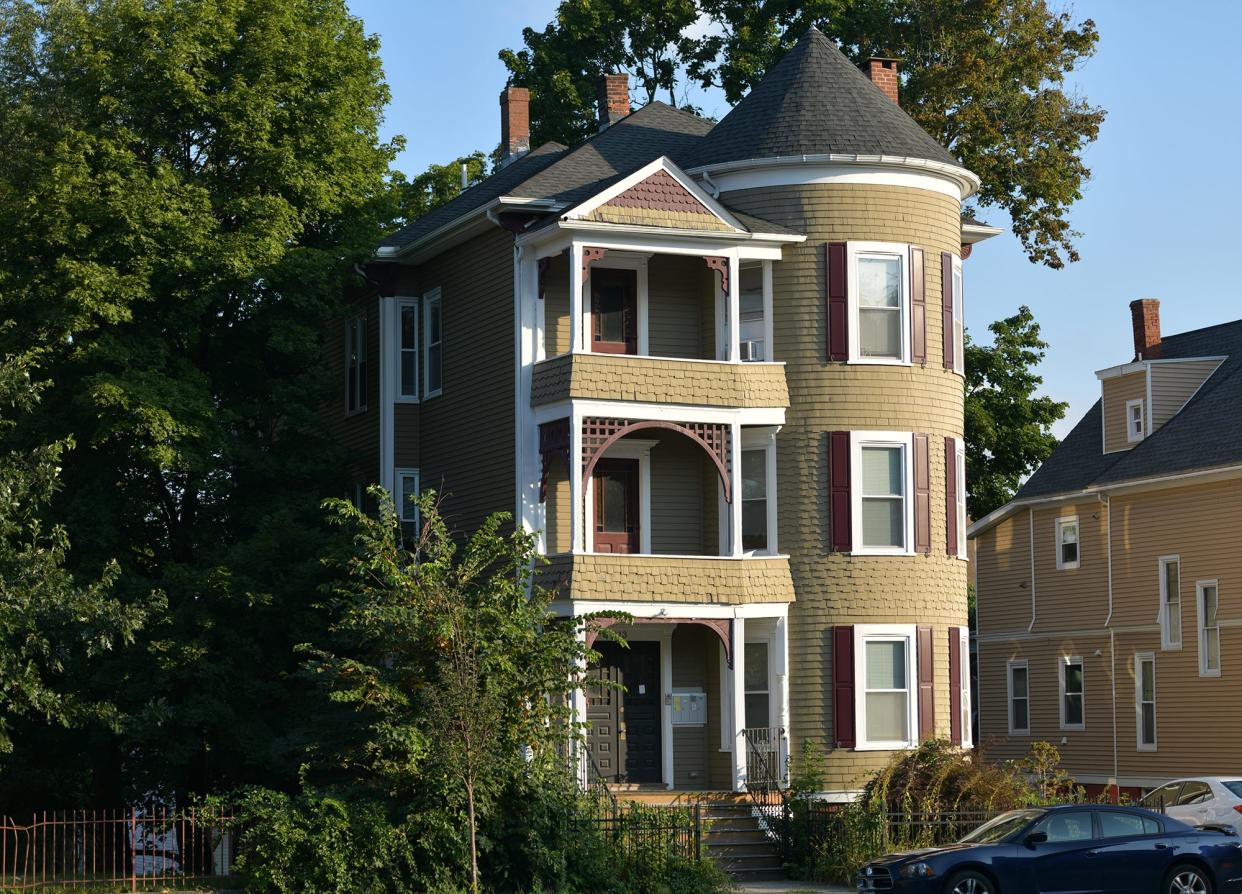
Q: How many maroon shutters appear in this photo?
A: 9